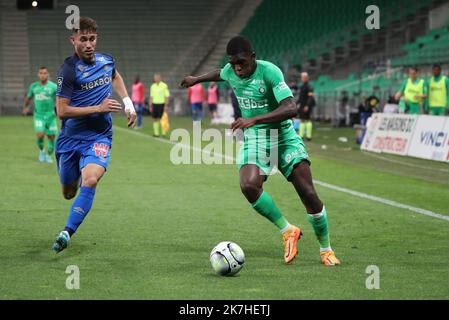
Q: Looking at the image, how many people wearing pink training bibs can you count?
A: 3